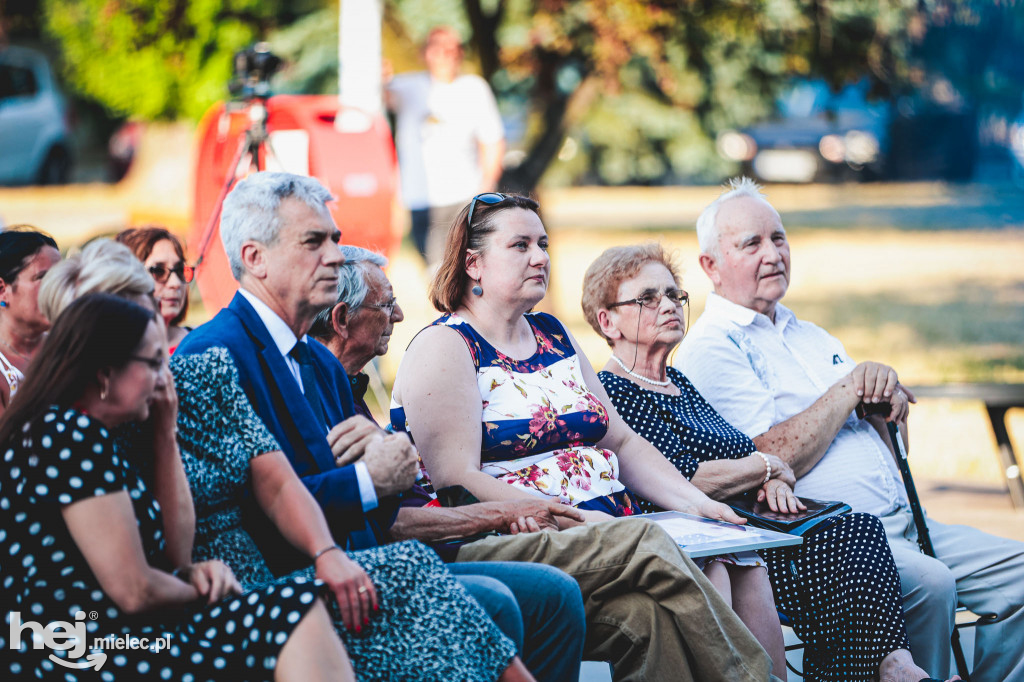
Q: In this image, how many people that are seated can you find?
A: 9